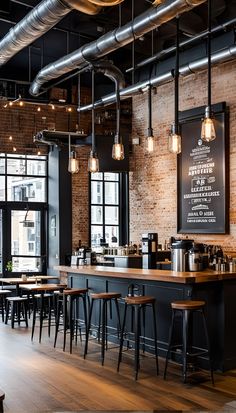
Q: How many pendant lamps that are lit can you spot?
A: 6